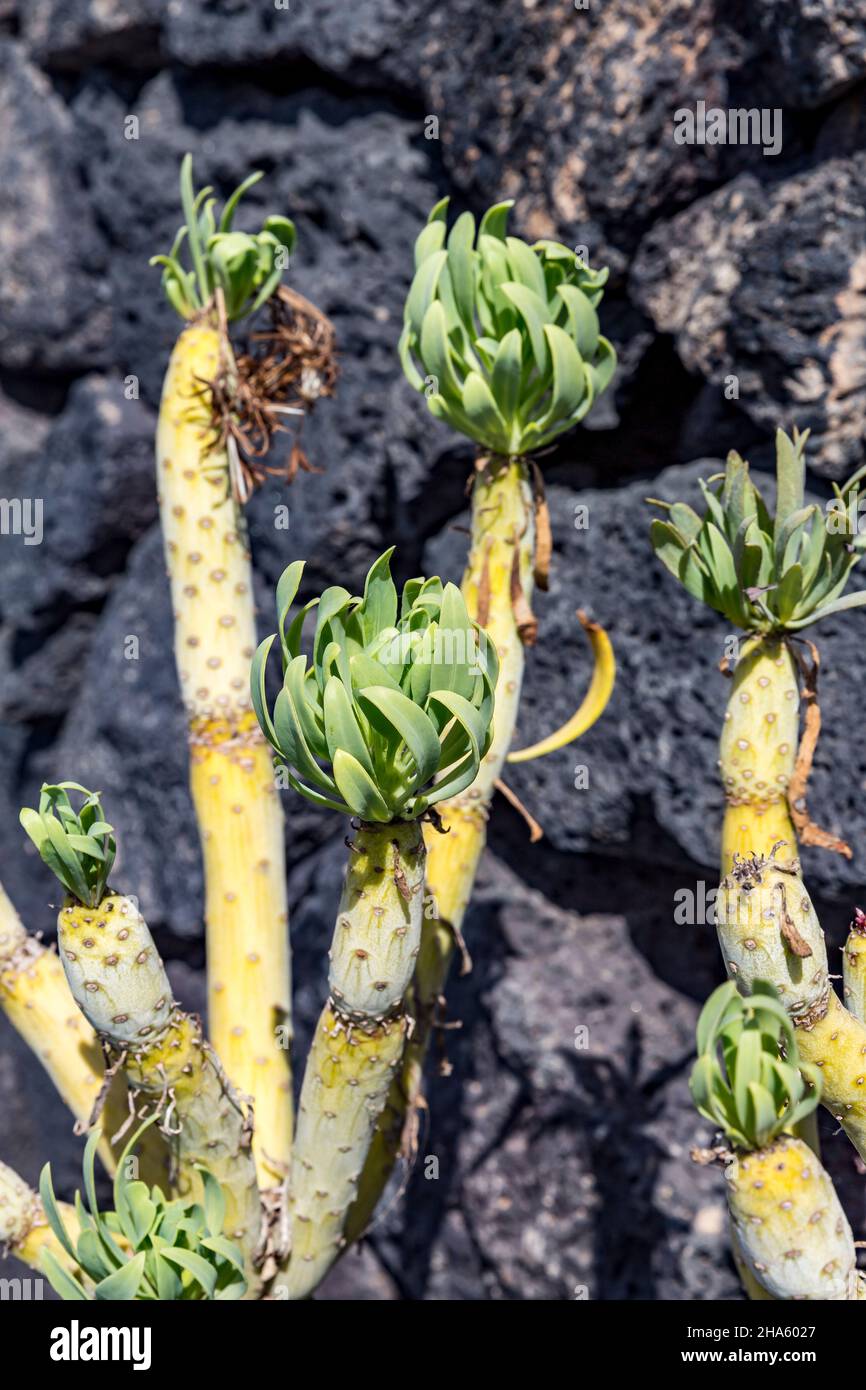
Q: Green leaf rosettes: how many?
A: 7